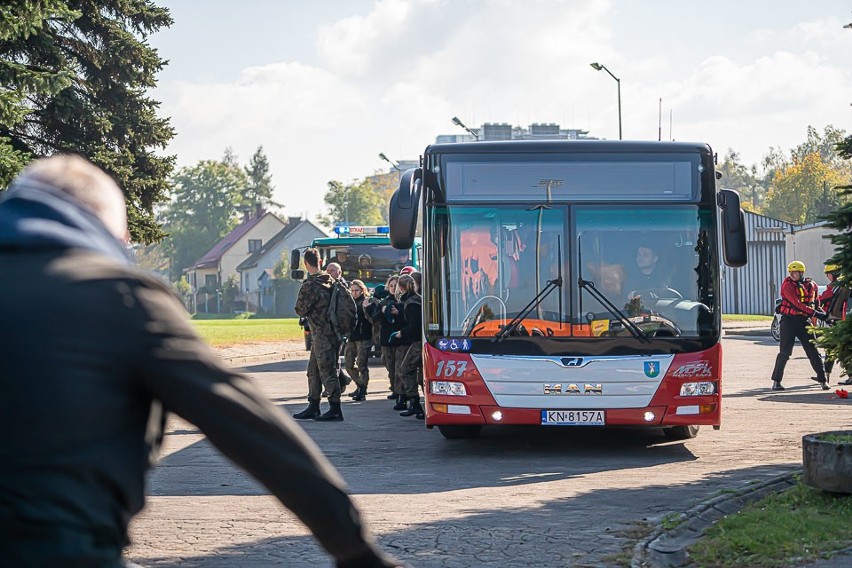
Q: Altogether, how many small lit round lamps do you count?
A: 2